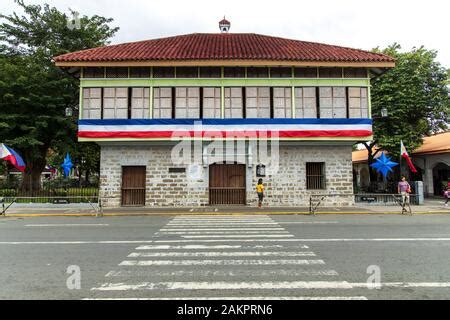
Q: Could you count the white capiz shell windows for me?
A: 12